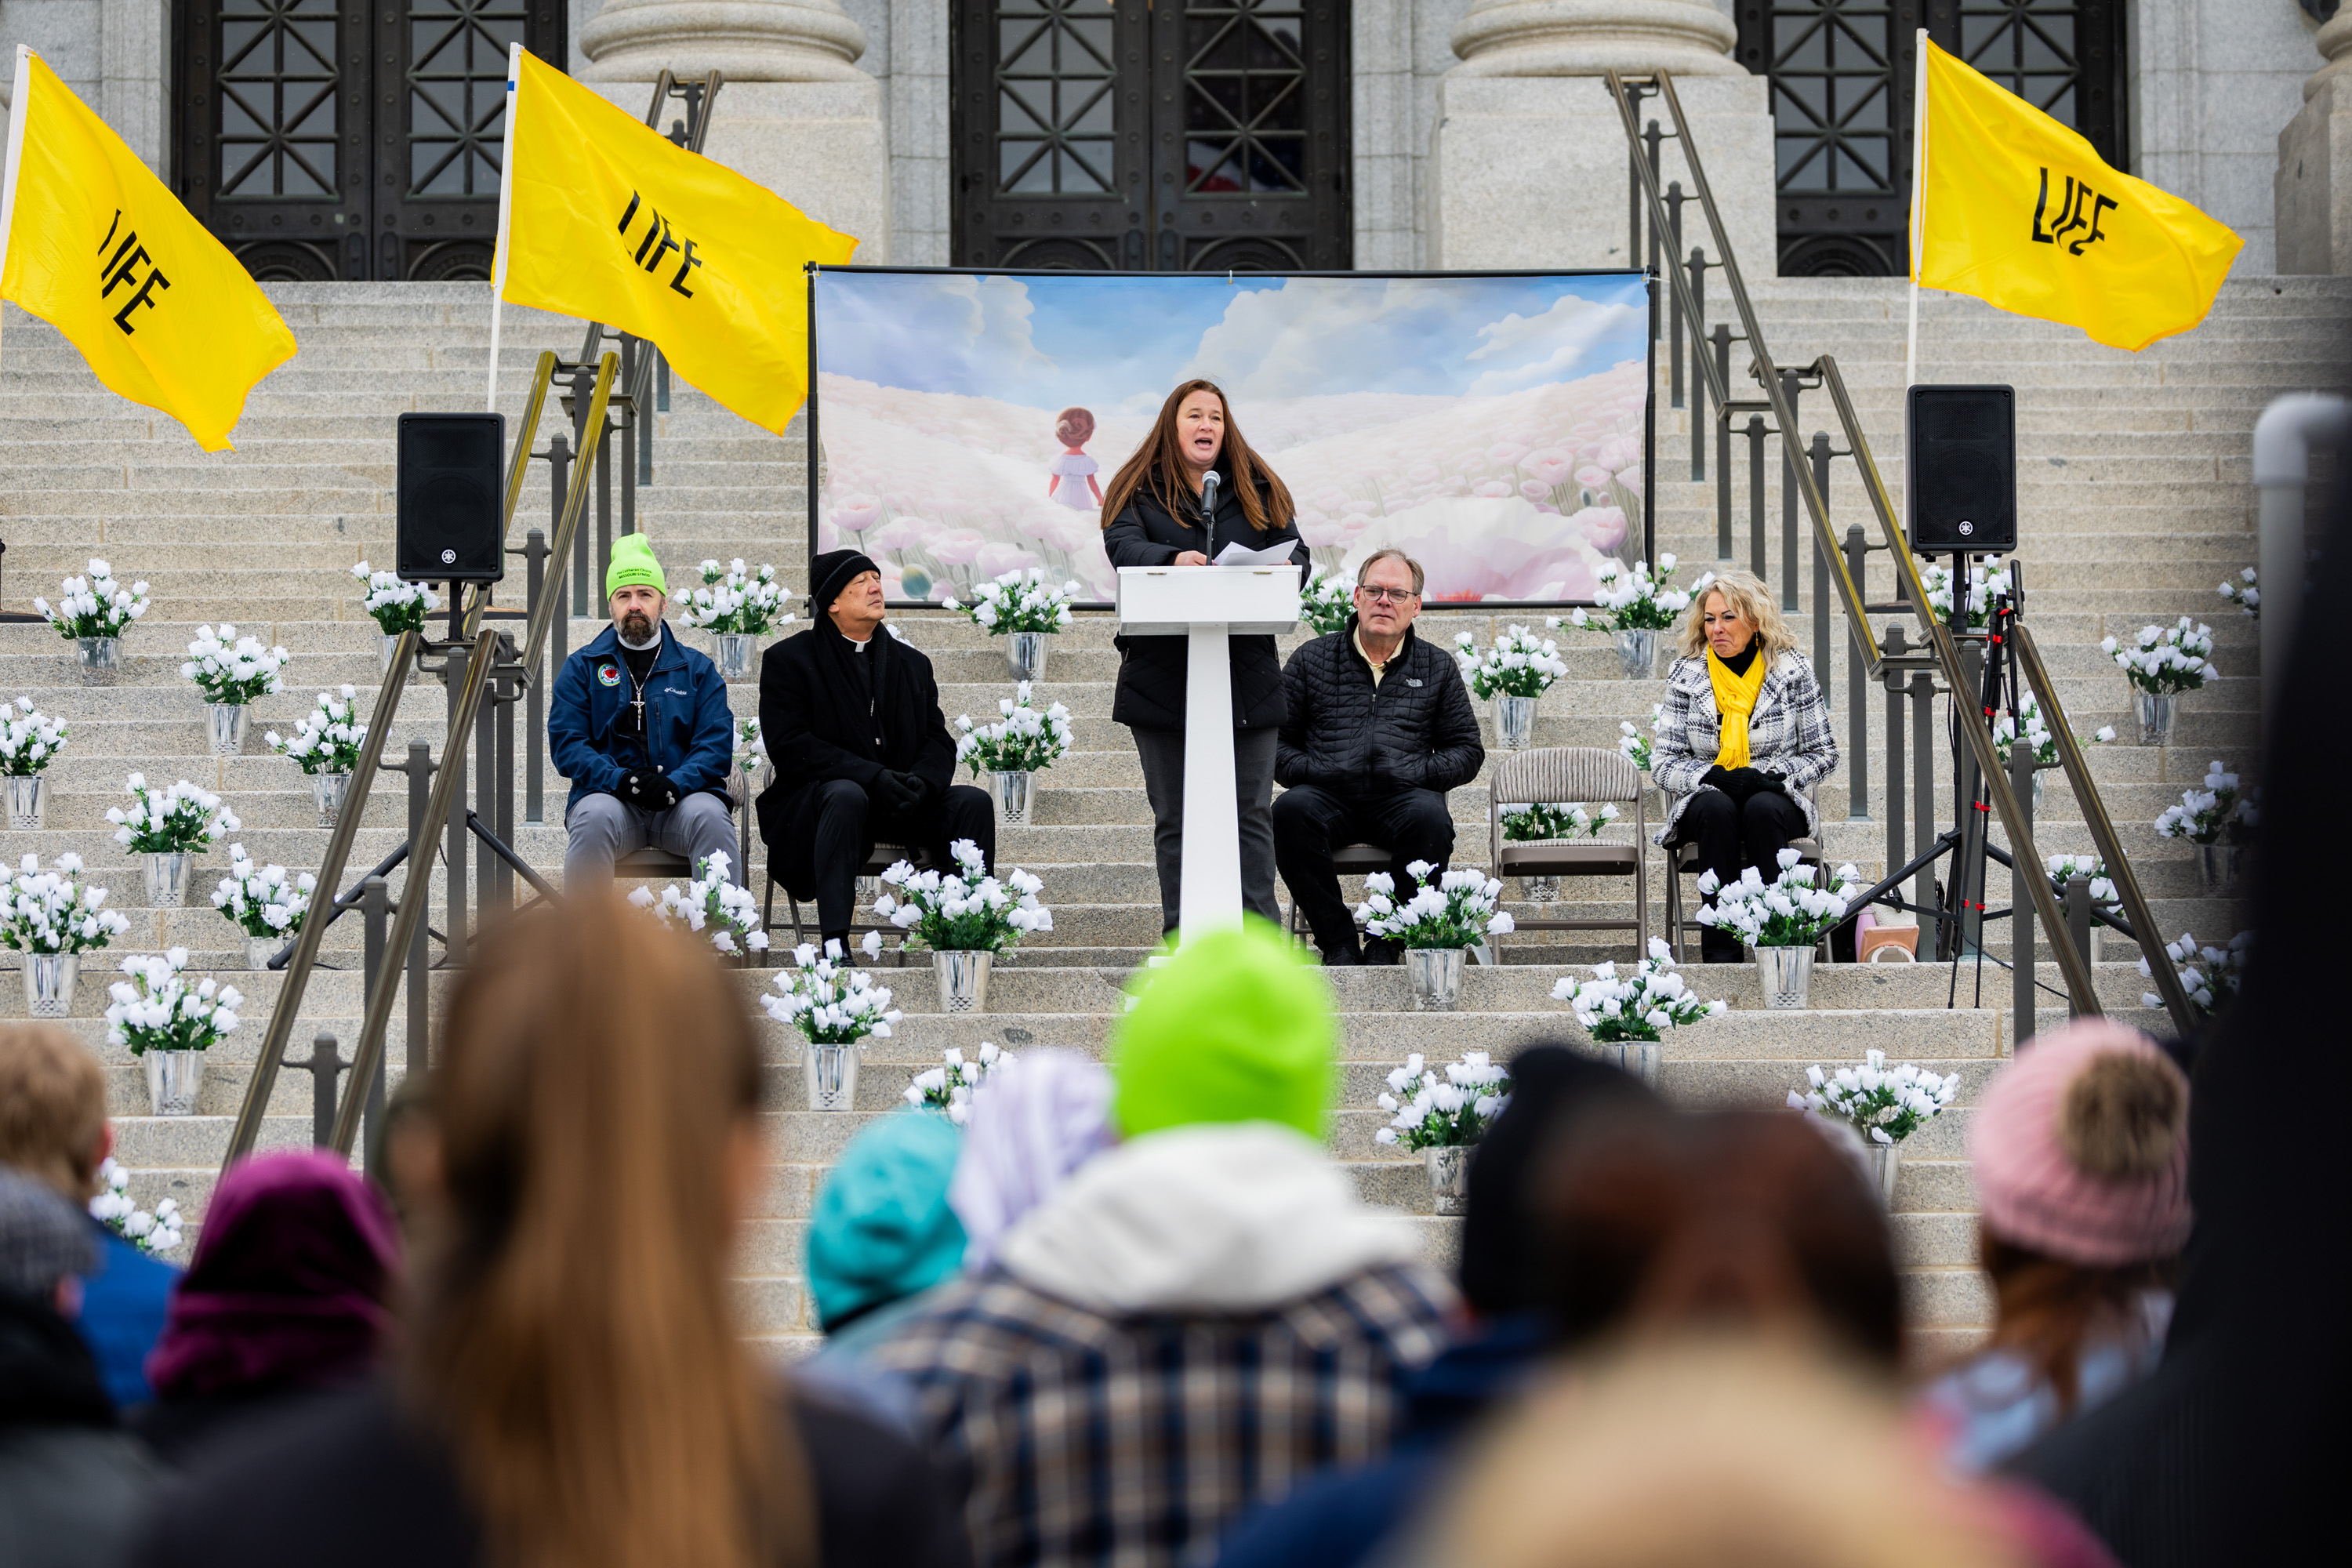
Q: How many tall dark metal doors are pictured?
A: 6